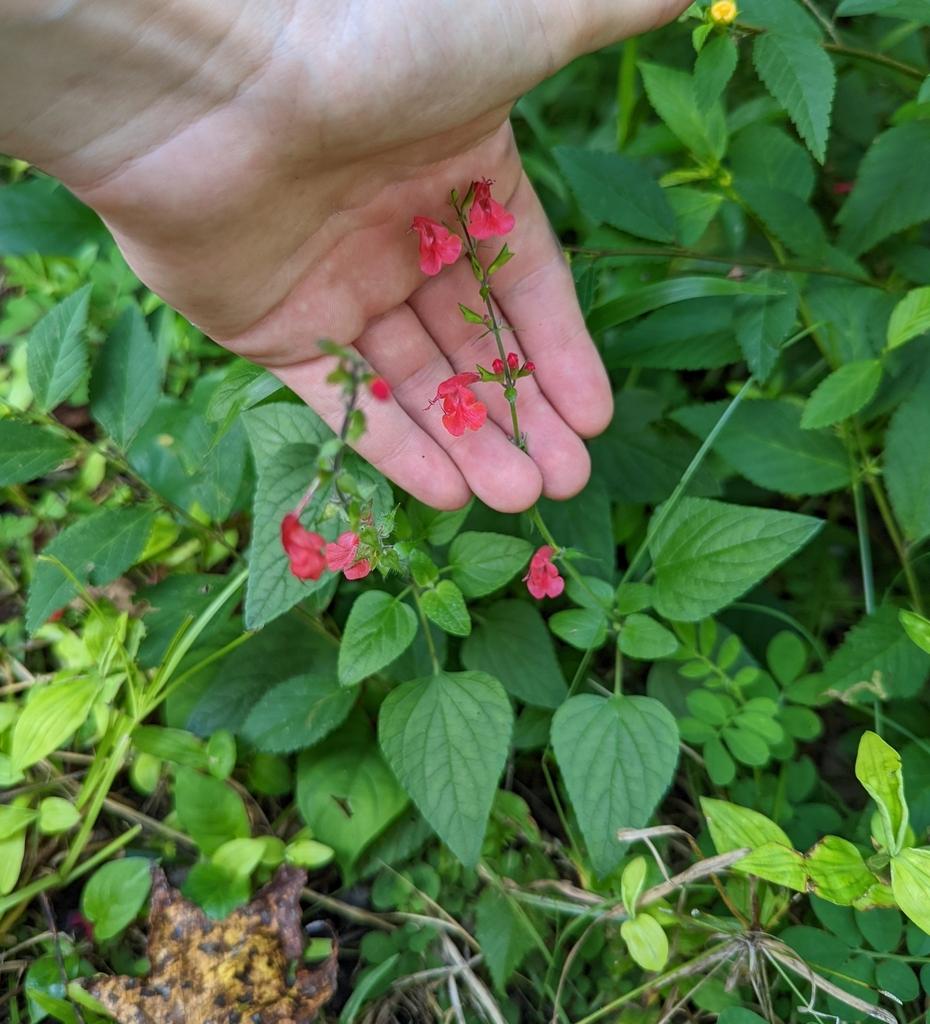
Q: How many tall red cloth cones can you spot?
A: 0